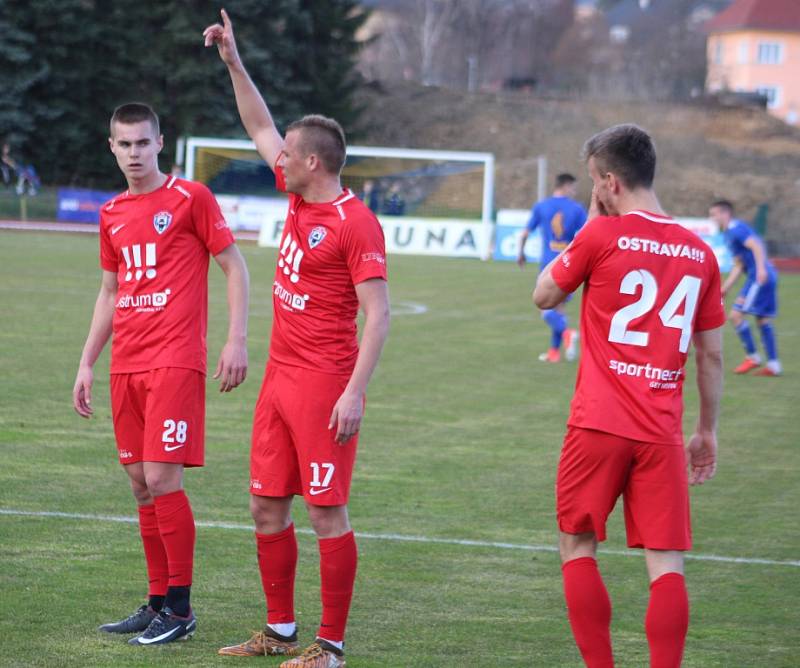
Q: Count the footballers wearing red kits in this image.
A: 3